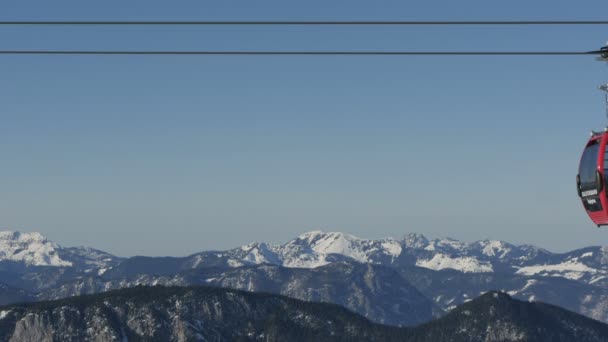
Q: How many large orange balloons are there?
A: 0